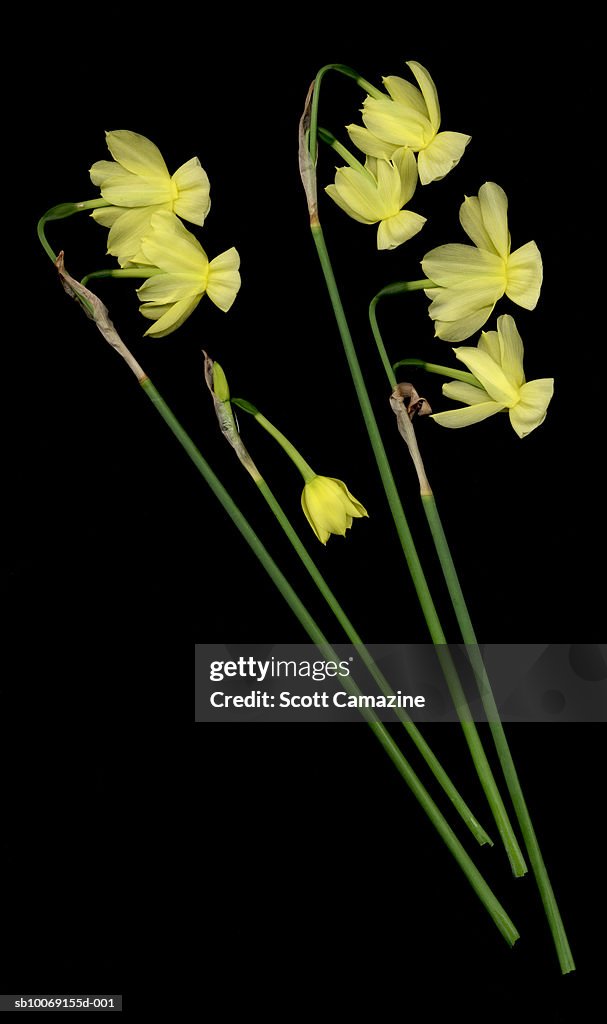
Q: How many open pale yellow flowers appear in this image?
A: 6